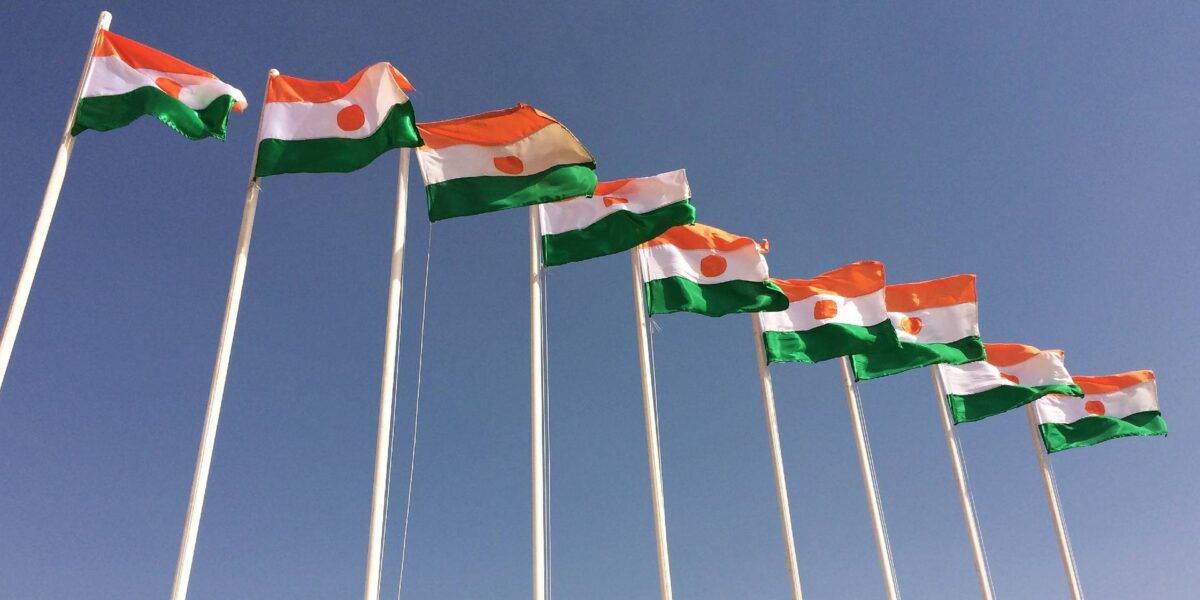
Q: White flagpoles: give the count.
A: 9